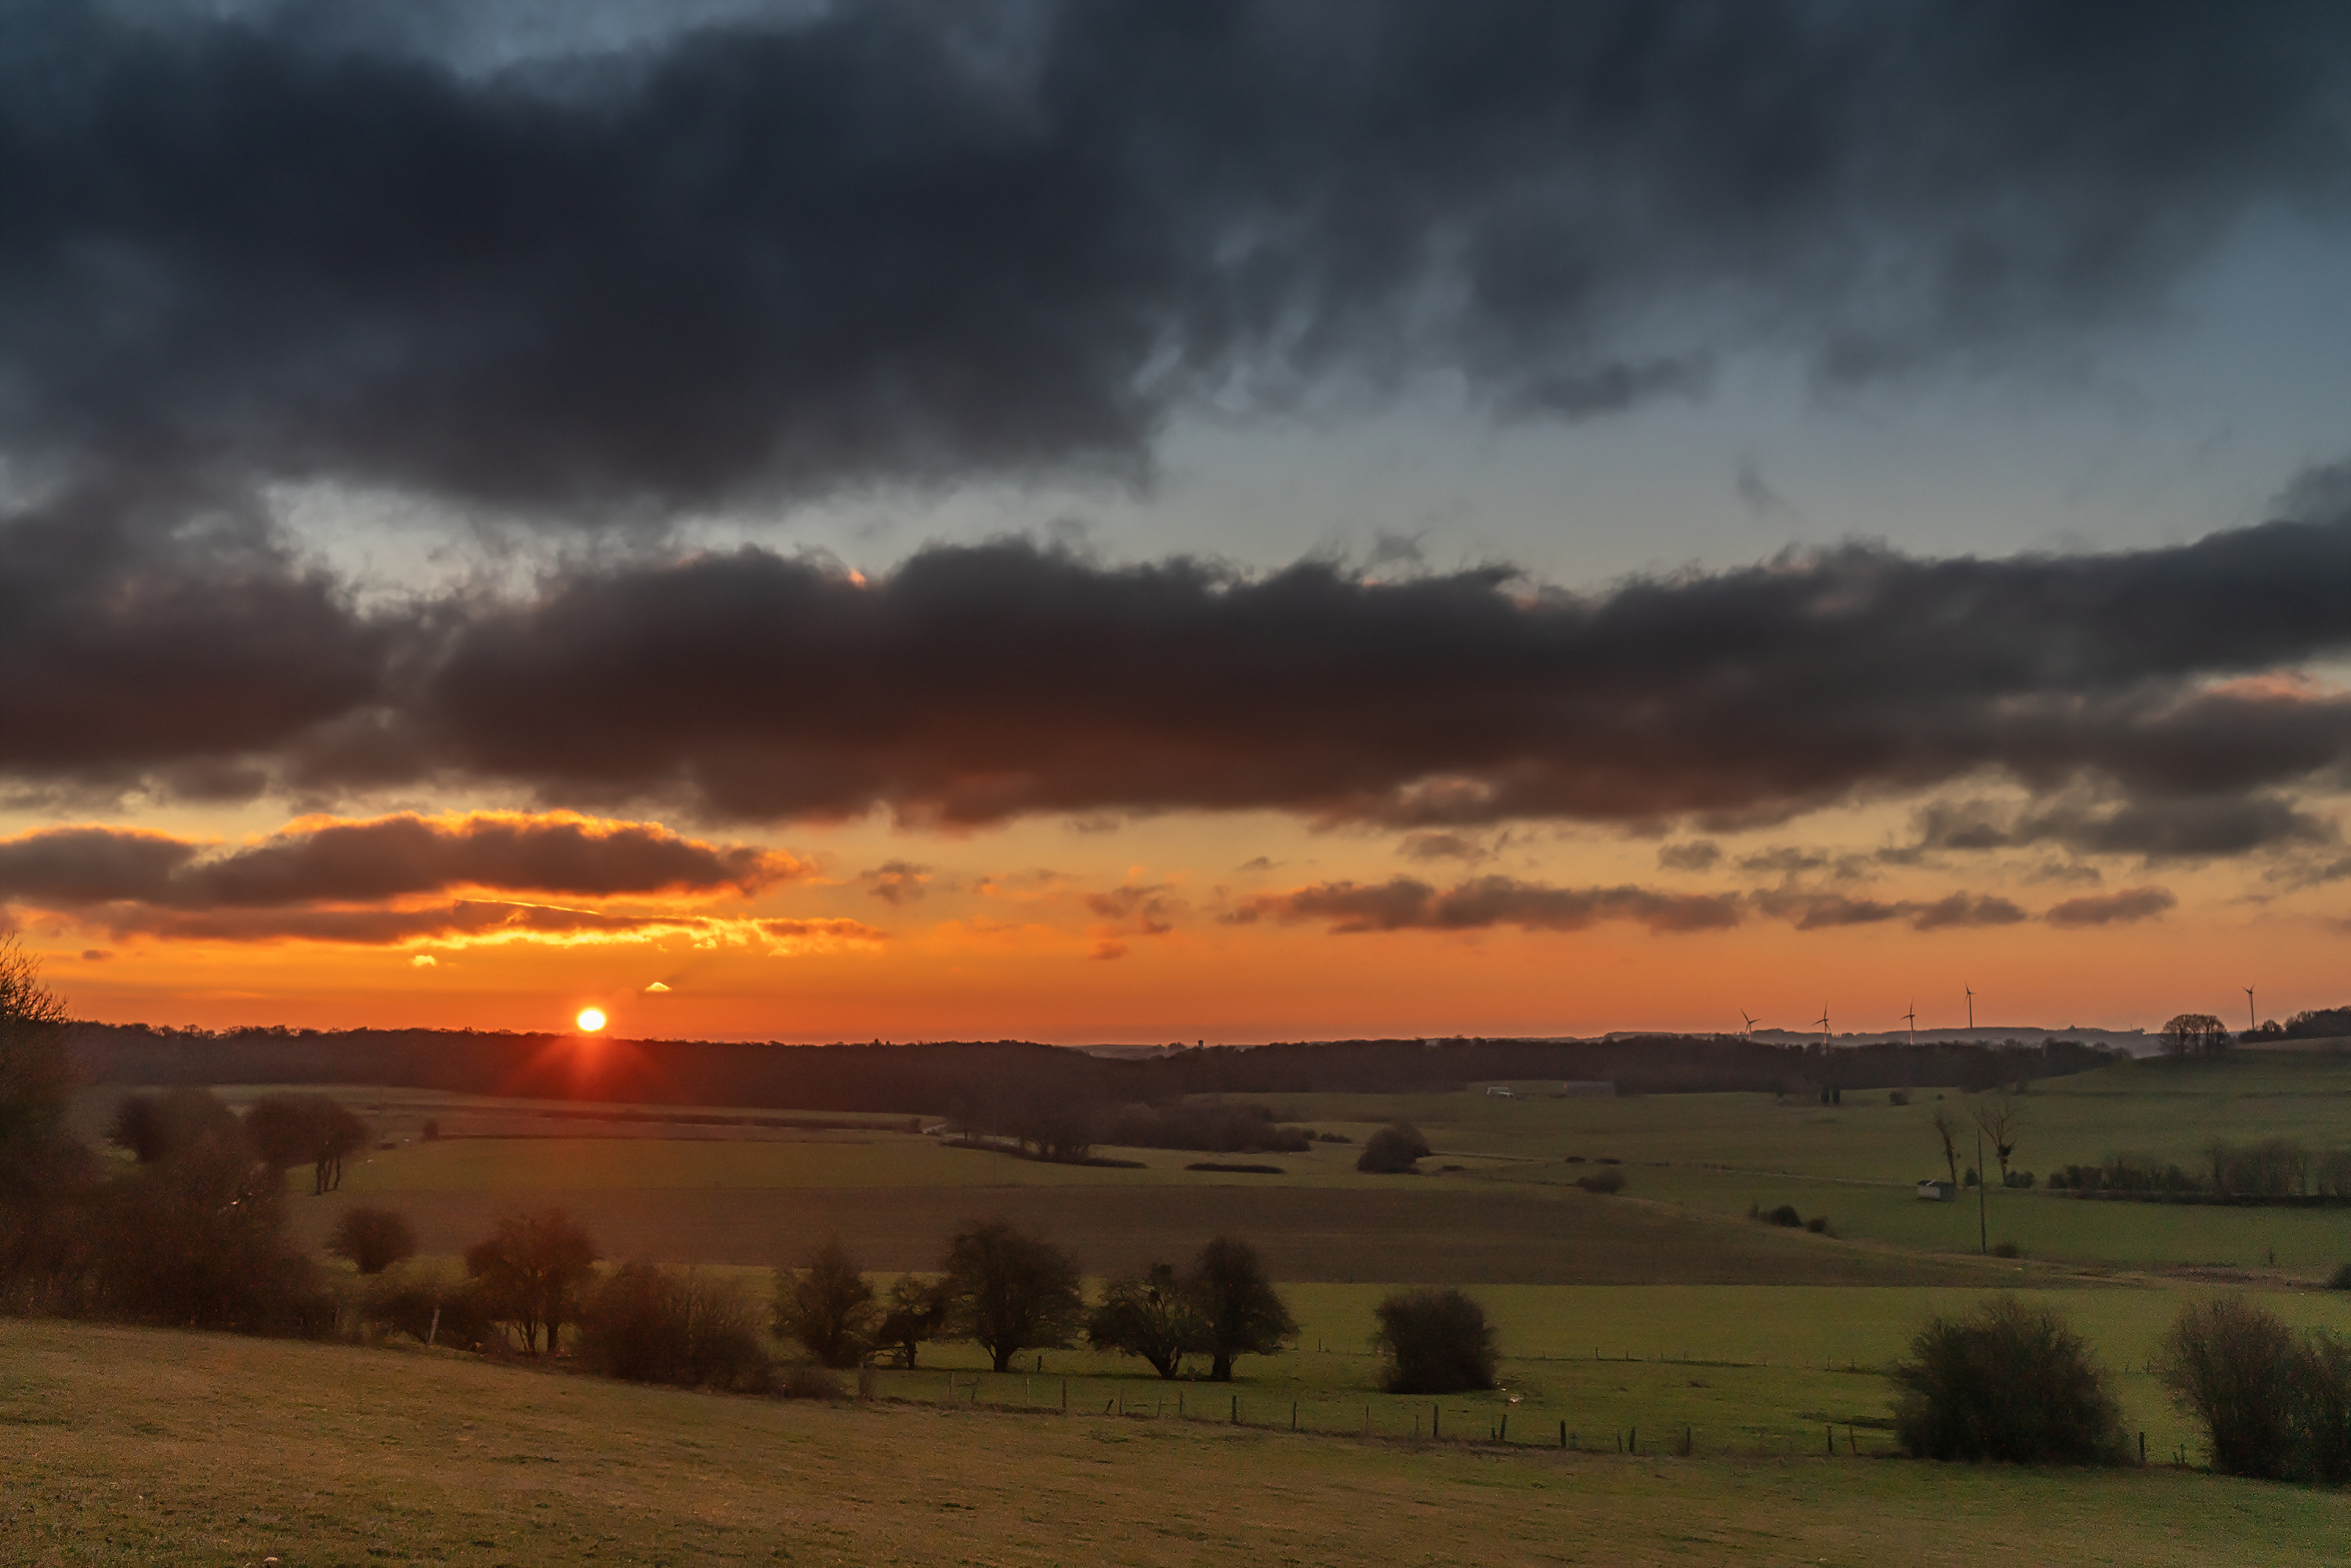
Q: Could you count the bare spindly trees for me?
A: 2